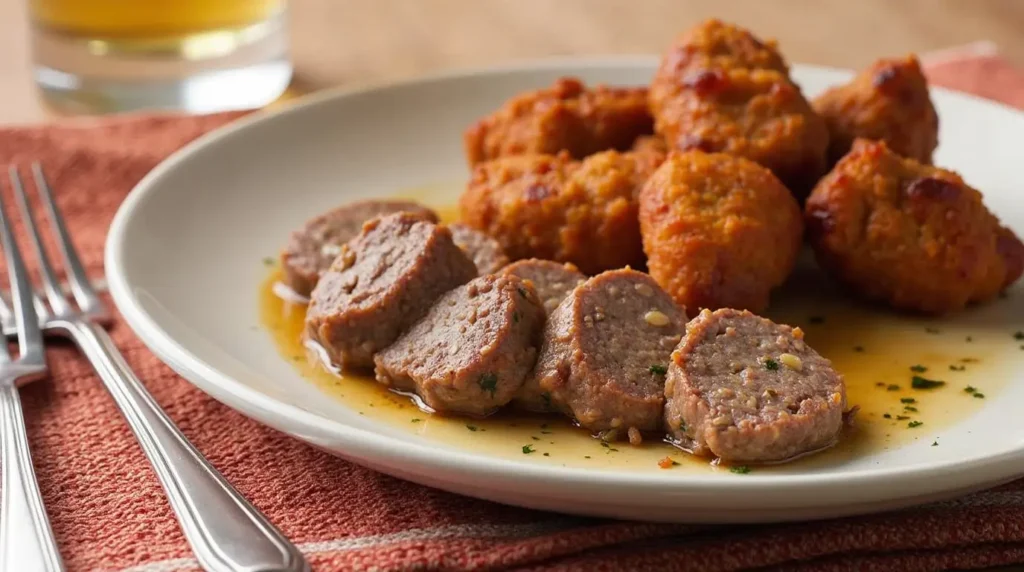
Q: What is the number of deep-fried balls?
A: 6